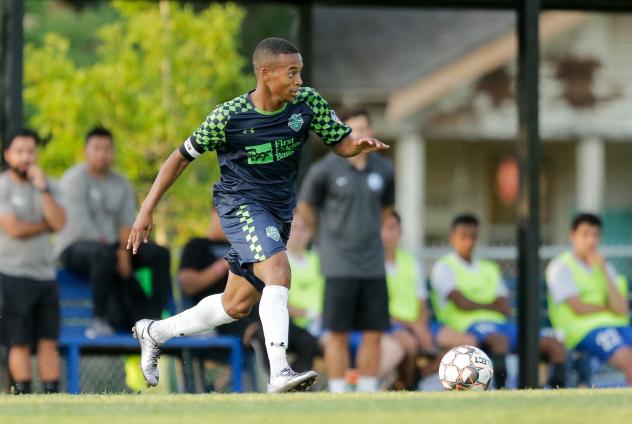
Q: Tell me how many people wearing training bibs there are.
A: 4